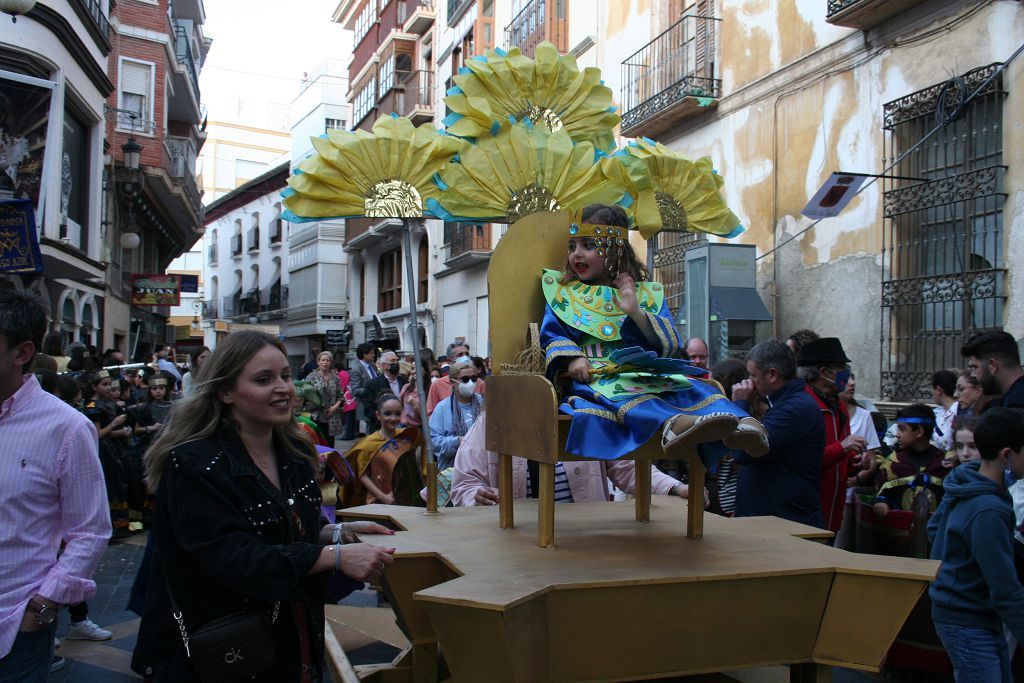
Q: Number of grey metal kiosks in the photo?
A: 1